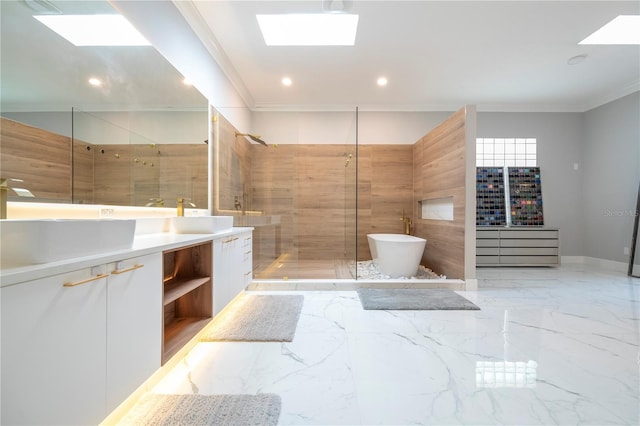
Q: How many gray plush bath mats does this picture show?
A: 3